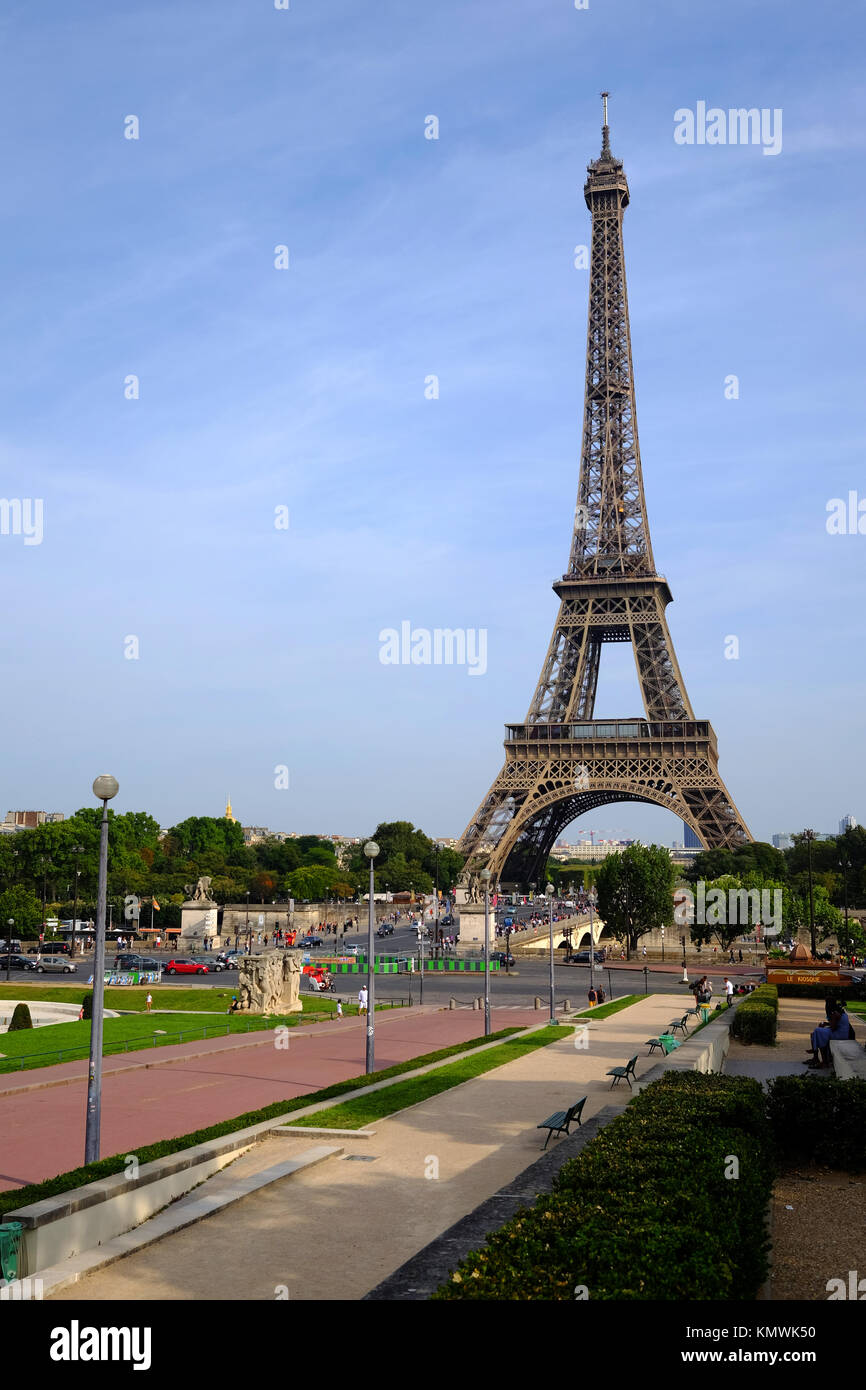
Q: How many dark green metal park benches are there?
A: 5